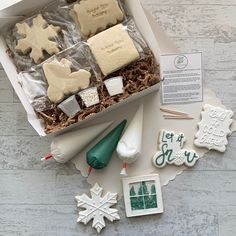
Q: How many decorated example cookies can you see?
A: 4